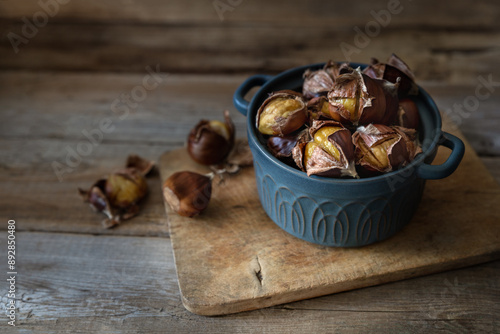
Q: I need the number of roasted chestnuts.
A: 12